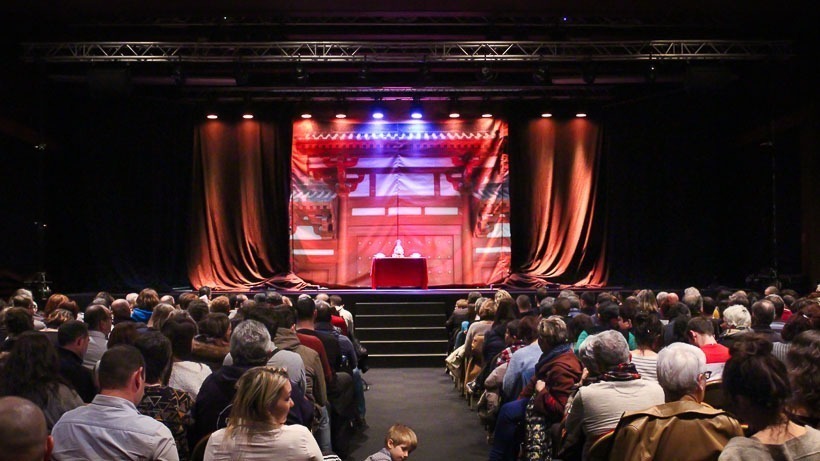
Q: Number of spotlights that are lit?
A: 10